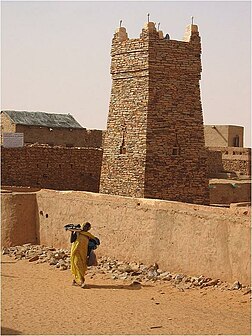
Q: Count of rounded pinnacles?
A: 4